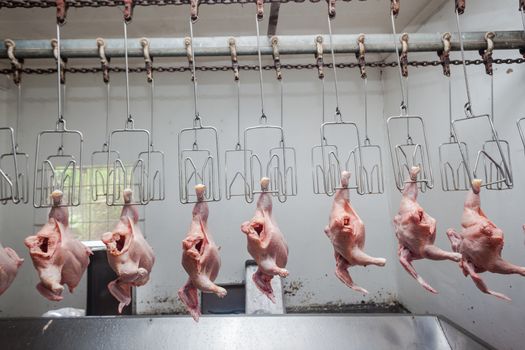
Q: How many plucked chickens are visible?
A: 8